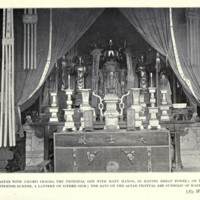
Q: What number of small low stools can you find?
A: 1